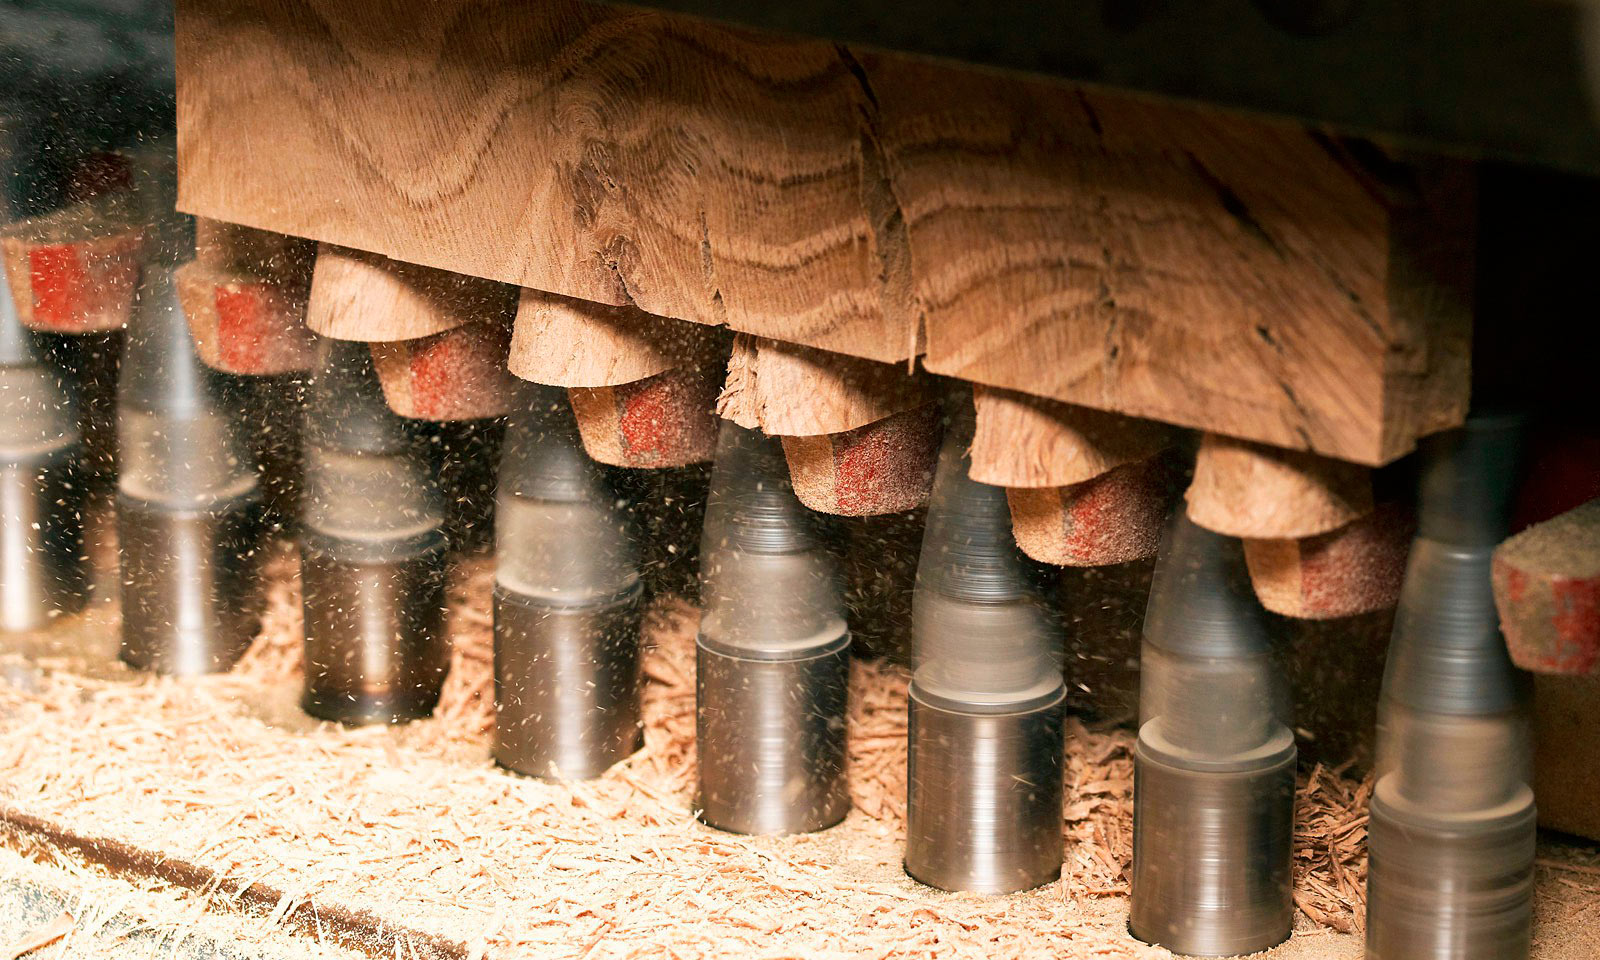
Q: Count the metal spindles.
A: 8